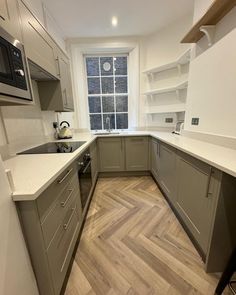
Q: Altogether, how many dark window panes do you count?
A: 12